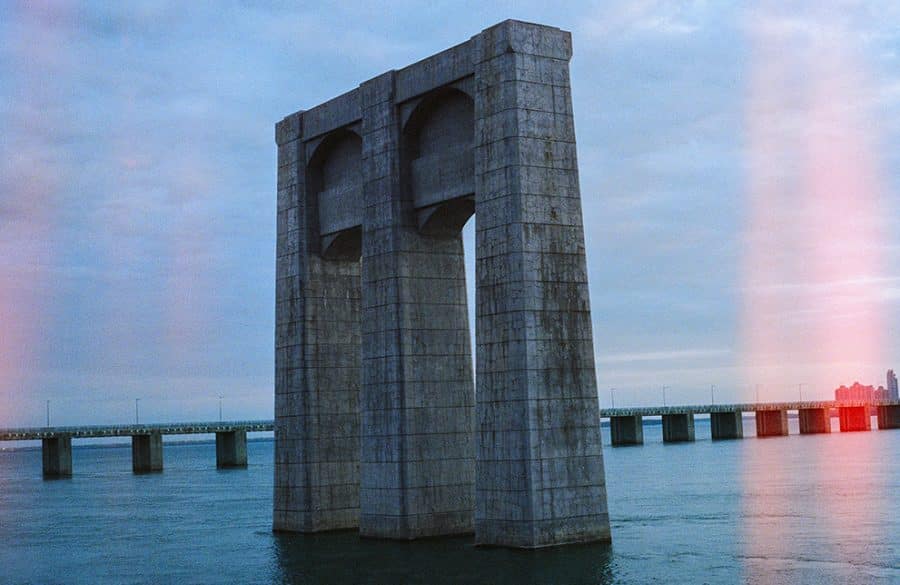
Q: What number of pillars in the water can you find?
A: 13